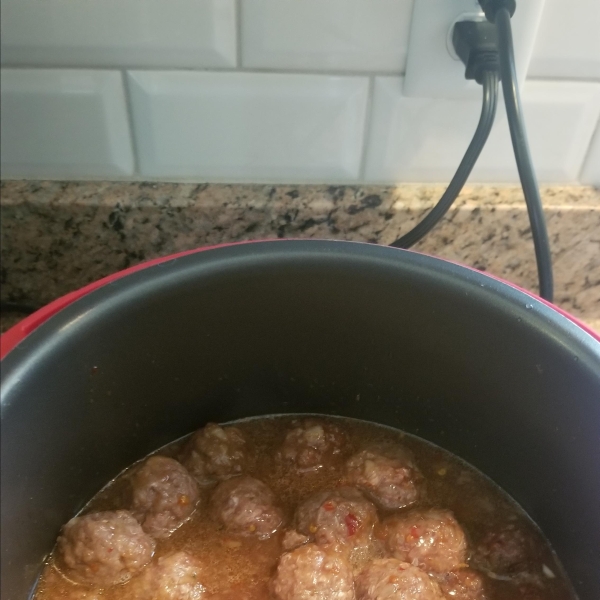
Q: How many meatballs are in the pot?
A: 13